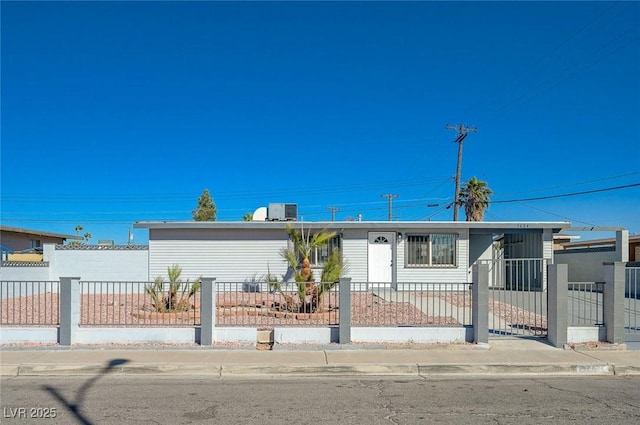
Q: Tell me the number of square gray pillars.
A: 6